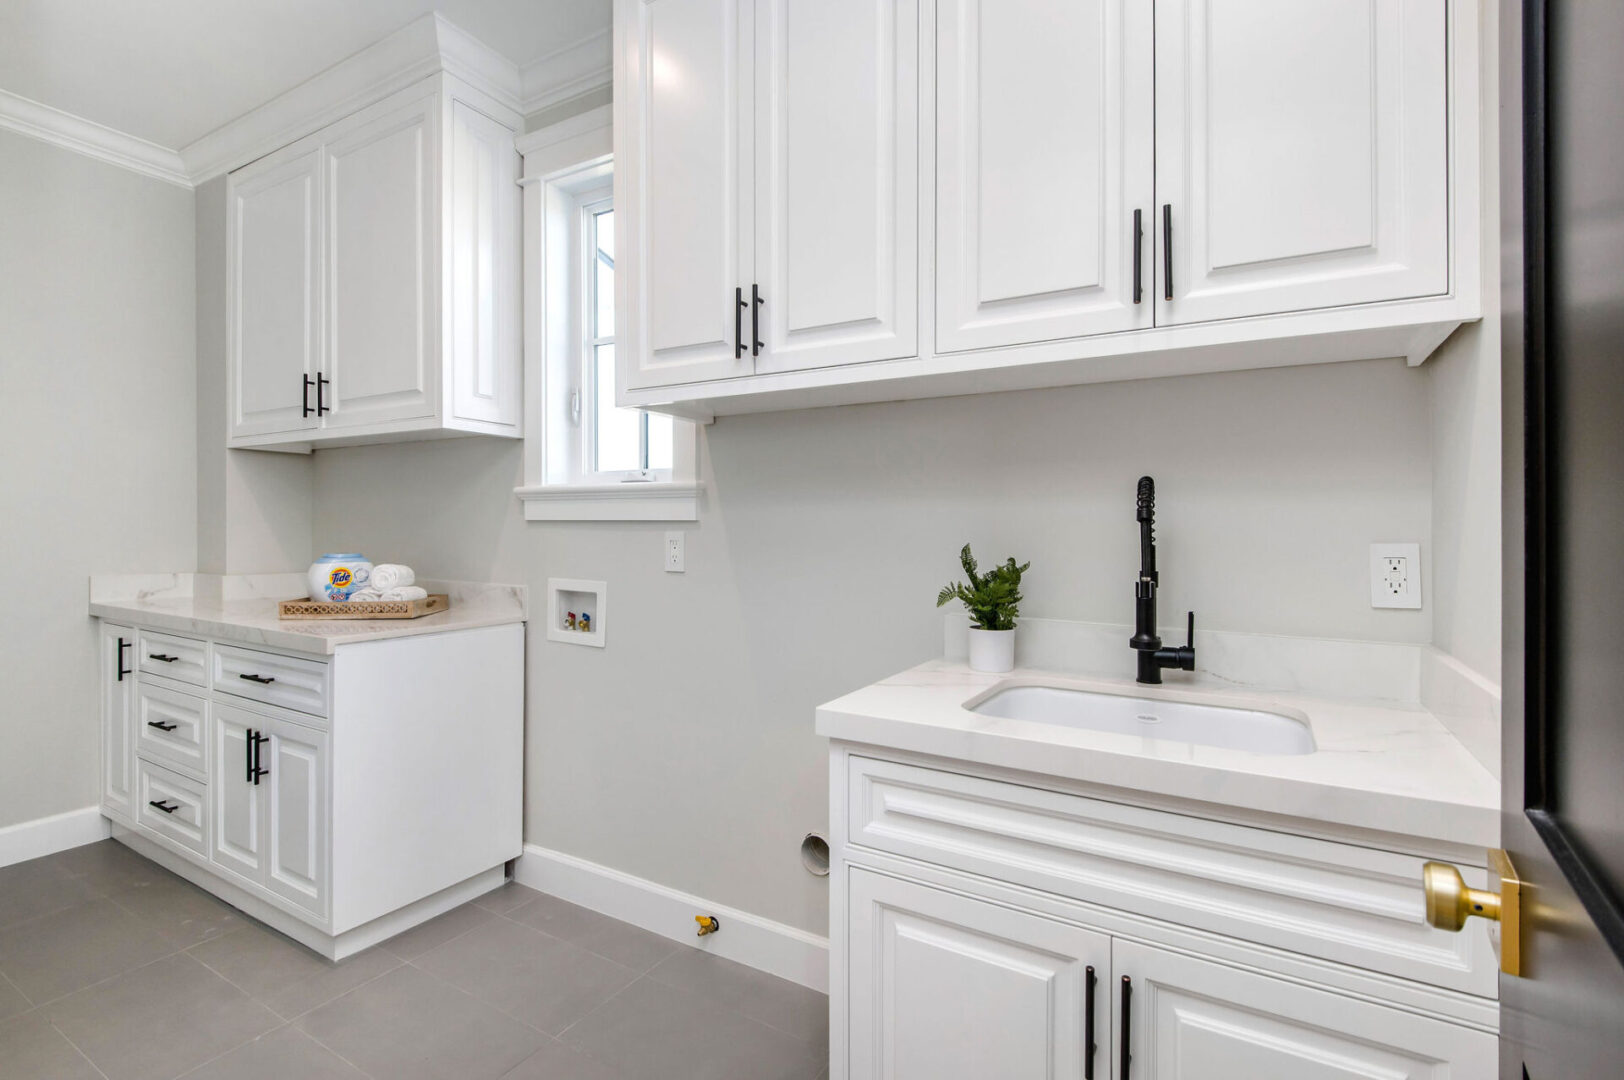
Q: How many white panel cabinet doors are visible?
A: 11